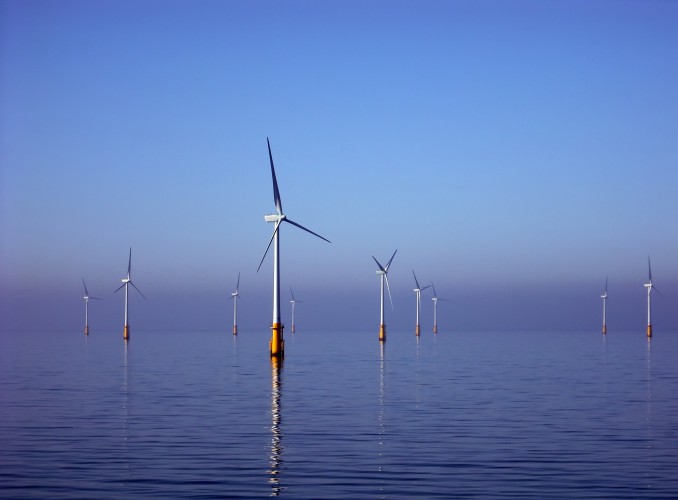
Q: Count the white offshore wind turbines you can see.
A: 10